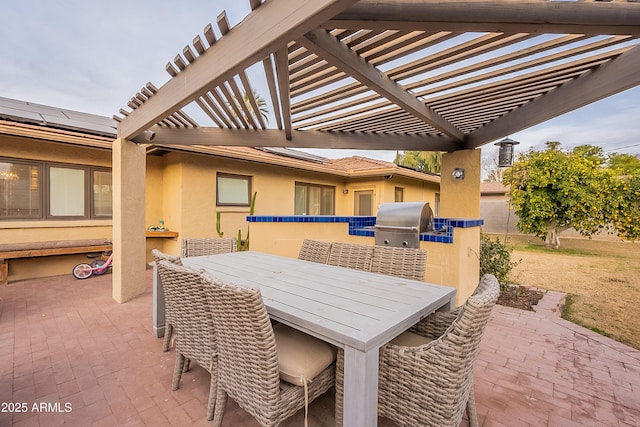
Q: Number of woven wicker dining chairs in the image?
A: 8